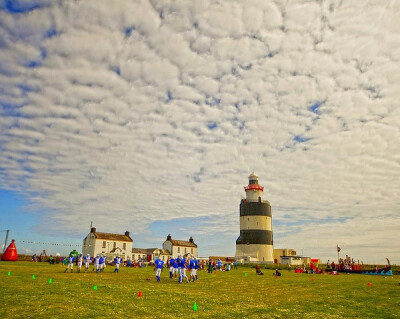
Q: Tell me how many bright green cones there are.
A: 6